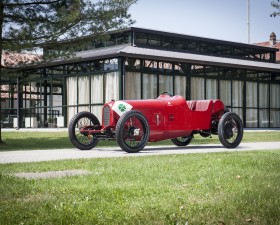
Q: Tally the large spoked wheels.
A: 4